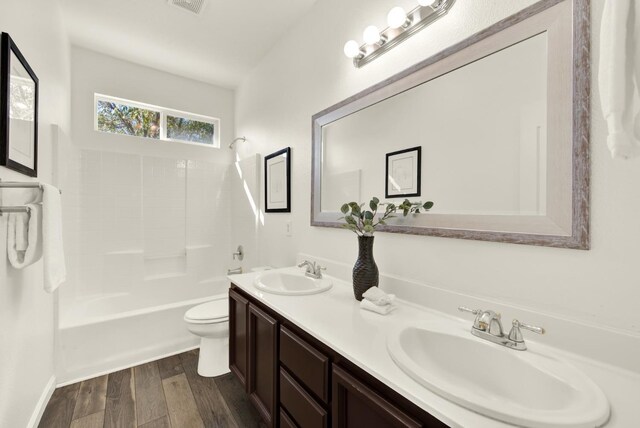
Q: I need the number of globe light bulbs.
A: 4